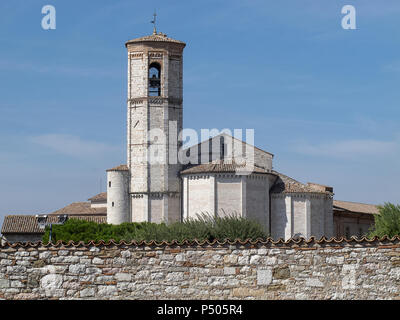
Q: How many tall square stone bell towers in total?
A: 1